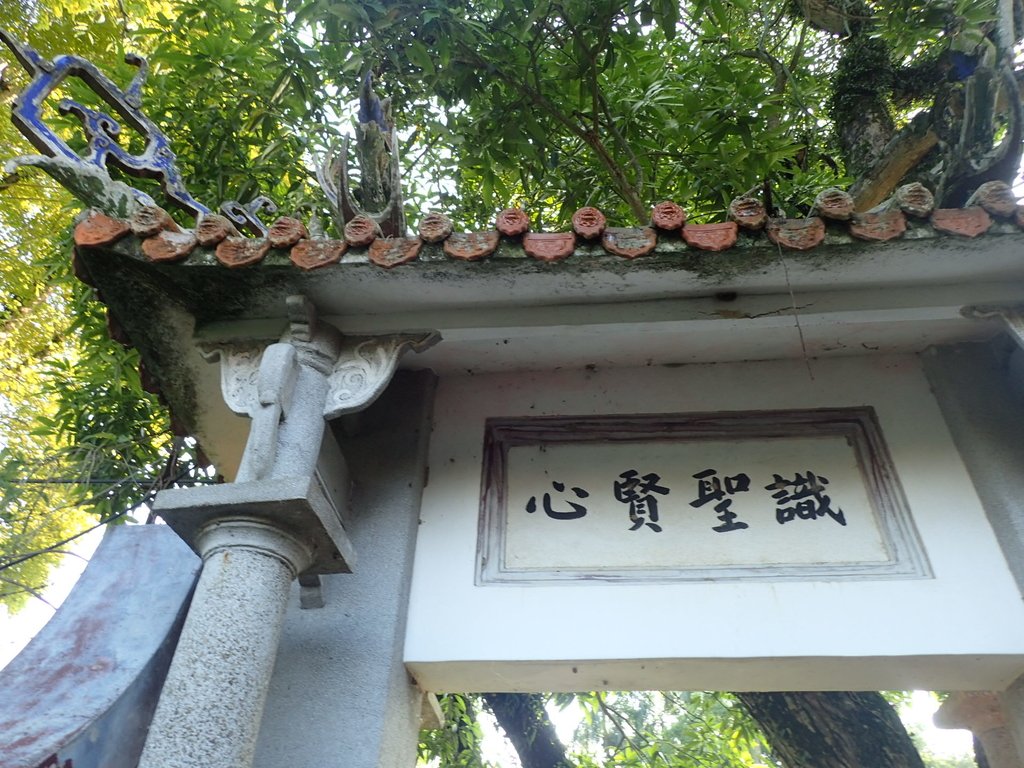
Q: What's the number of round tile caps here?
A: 12